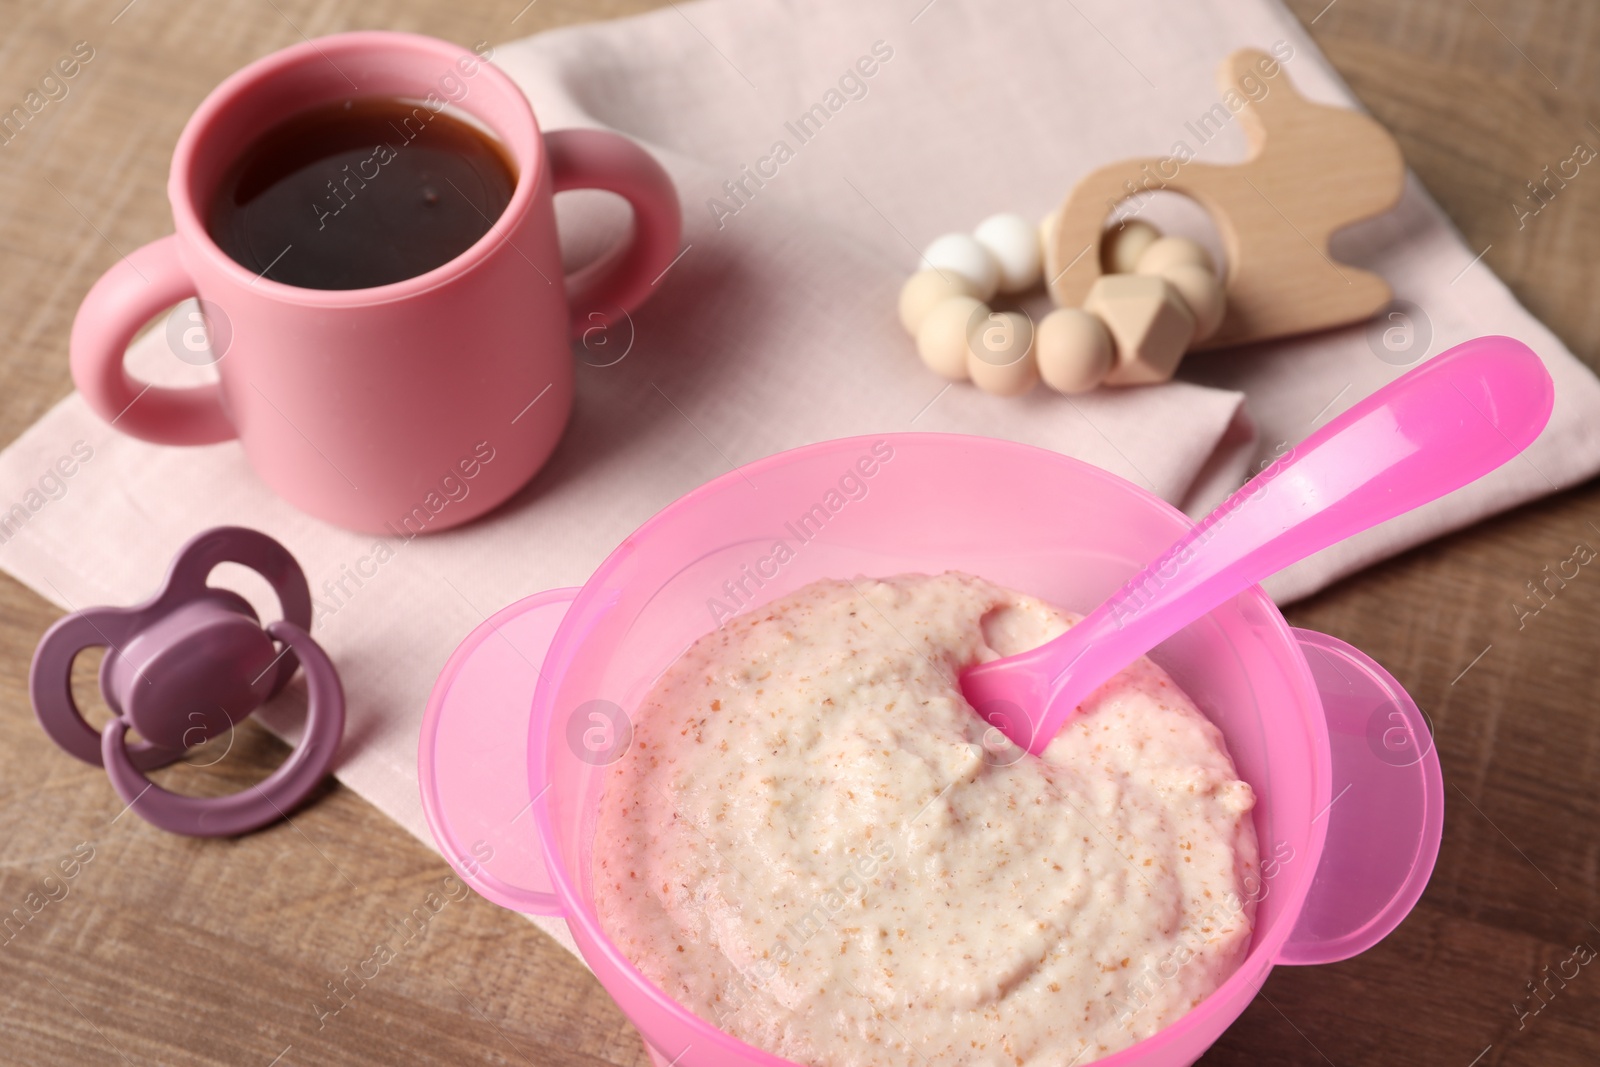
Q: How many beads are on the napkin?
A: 11